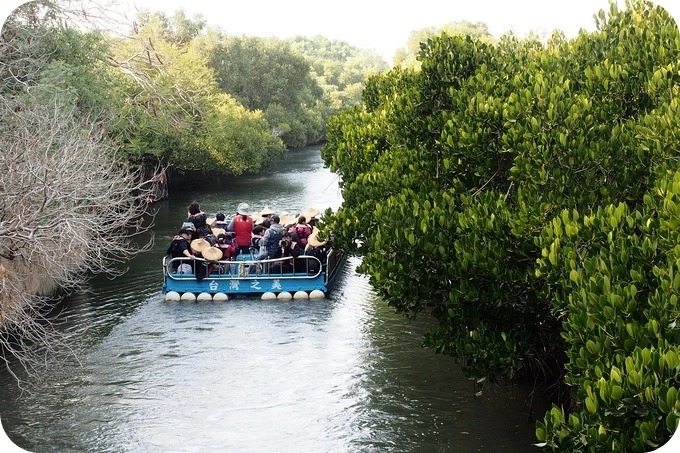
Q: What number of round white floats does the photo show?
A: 8